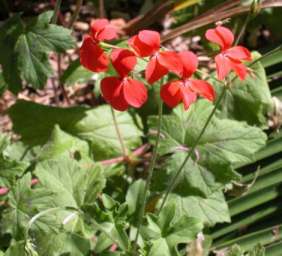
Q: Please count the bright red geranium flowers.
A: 5